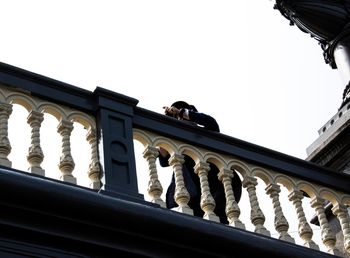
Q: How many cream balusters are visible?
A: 13